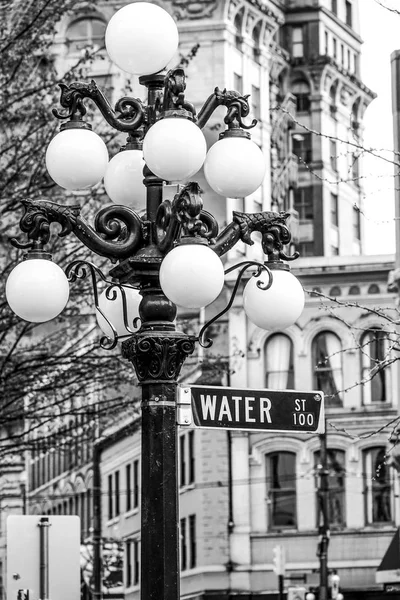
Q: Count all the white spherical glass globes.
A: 9